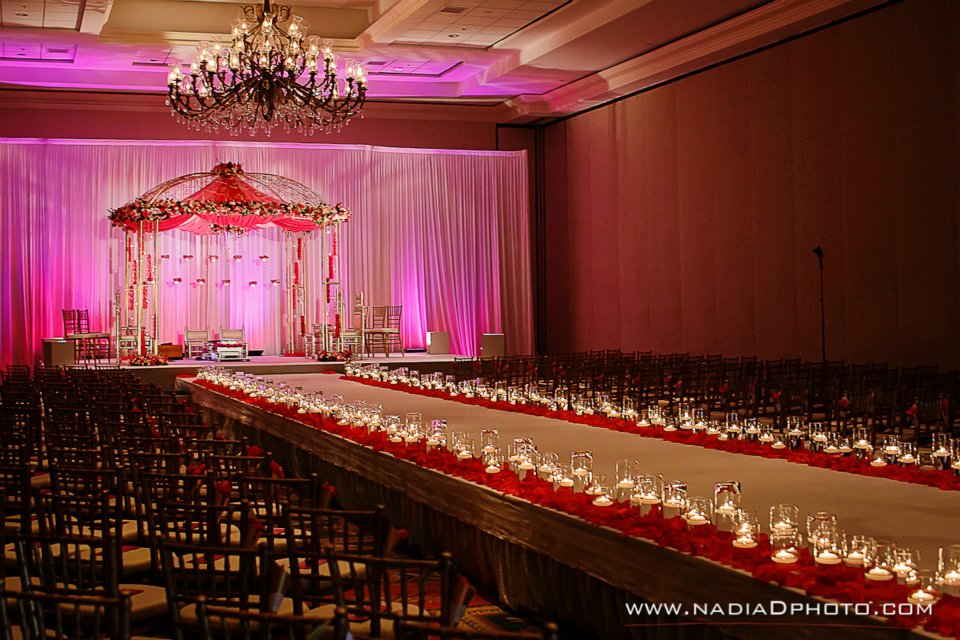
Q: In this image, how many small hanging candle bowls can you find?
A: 10